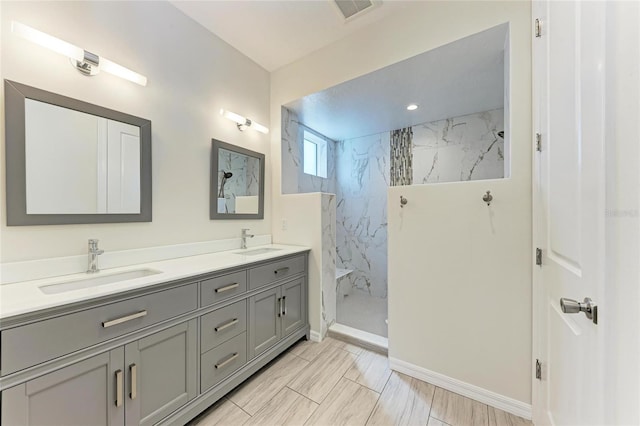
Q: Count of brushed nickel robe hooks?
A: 2